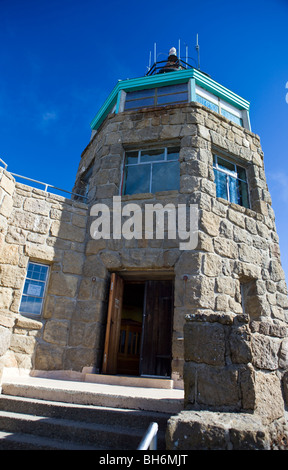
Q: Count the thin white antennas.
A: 5